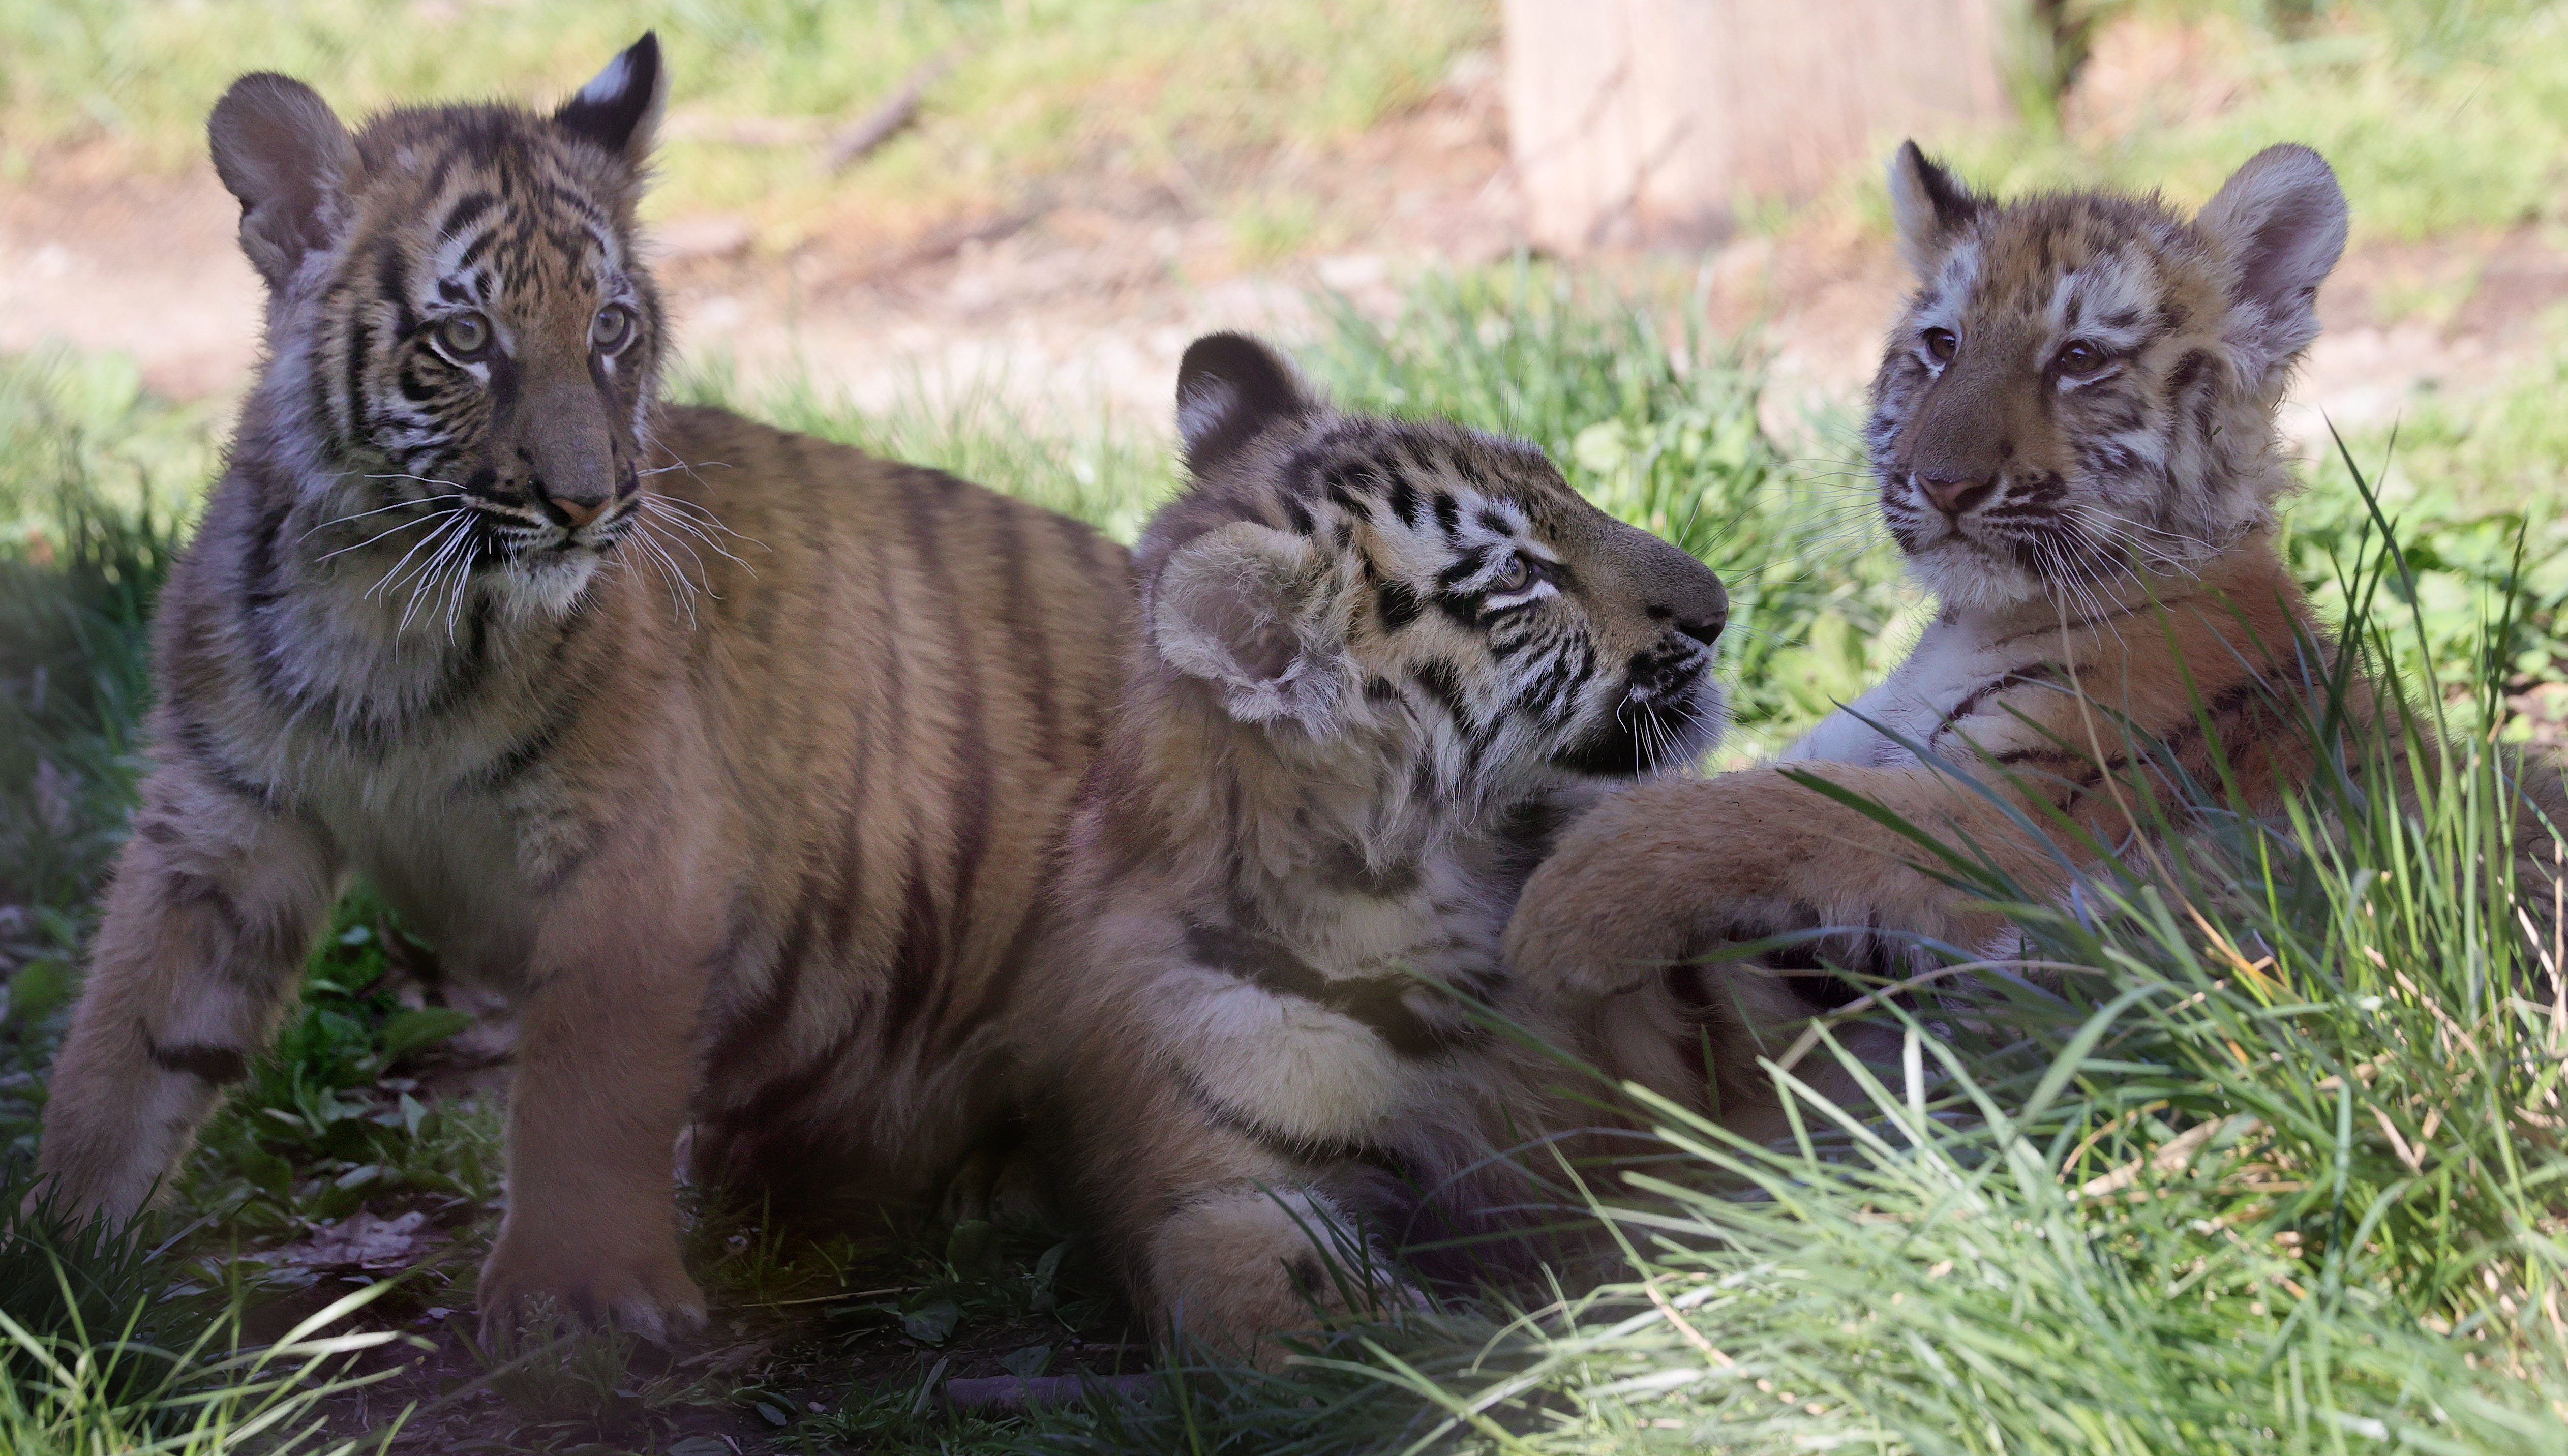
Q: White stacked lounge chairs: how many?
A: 0